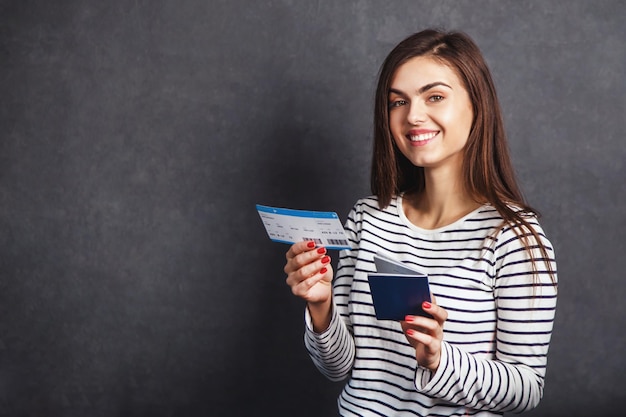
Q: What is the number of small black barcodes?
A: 2